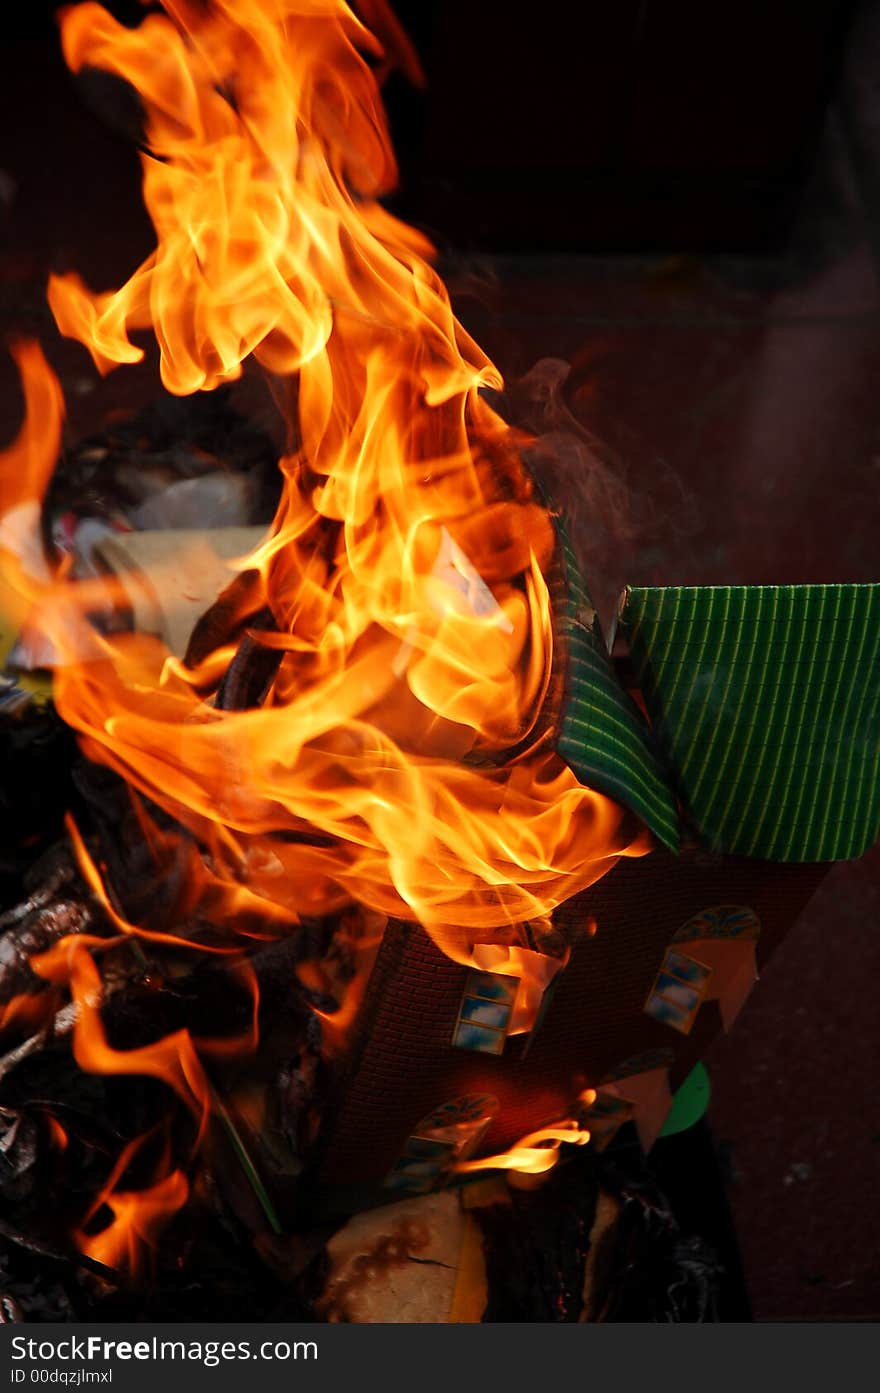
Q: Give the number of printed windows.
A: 4